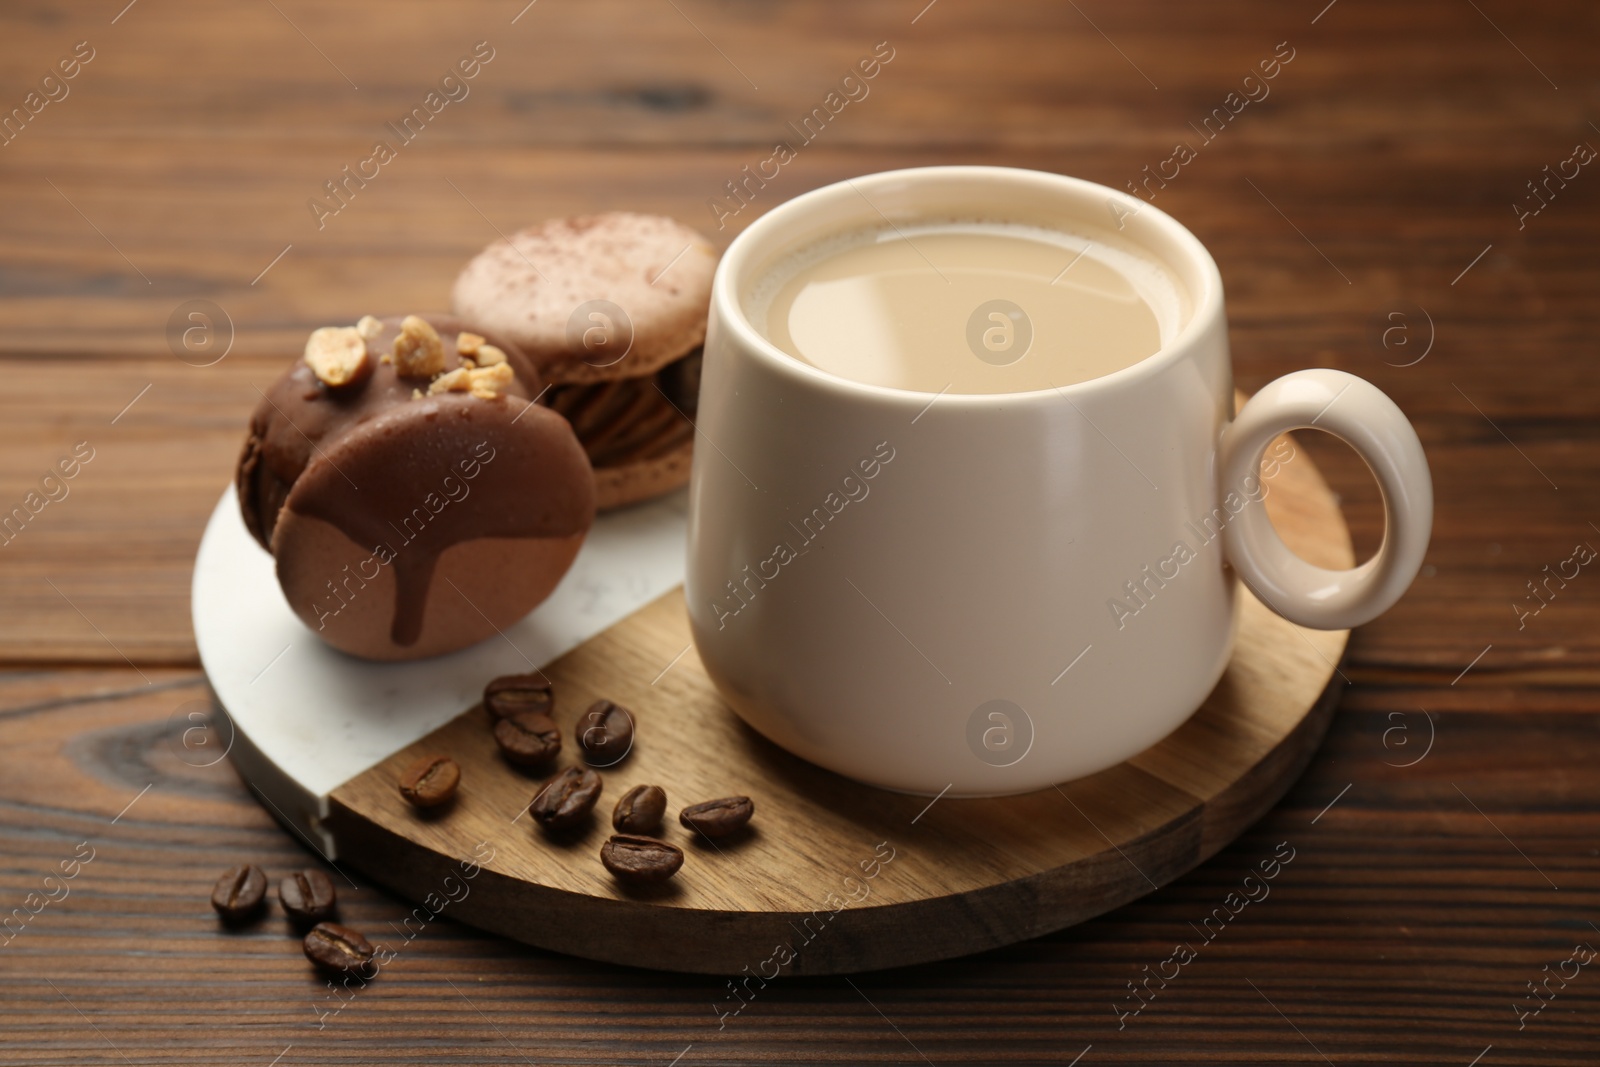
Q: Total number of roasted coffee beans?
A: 11